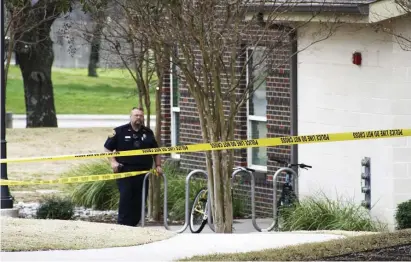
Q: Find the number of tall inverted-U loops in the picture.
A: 4